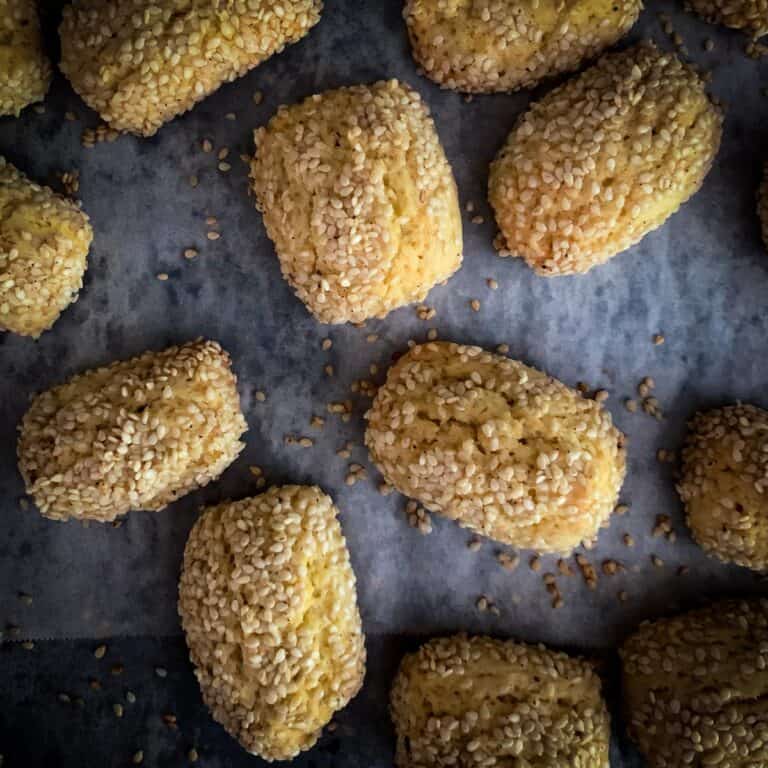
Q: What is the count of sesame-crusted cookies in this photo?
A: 14